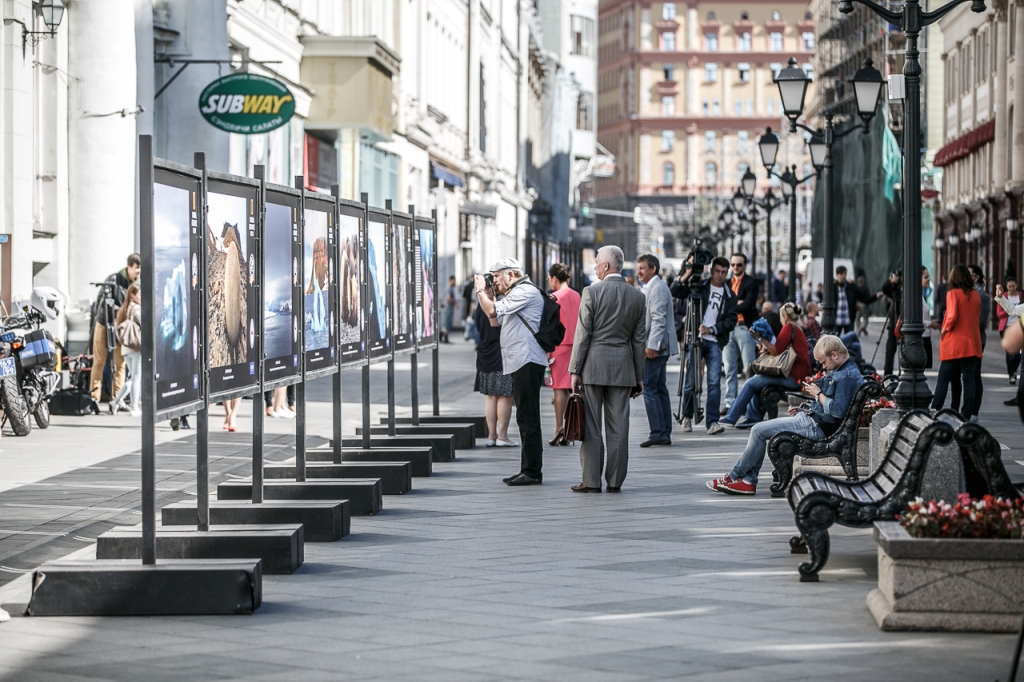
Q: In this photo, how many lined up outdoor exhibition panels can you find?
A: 8